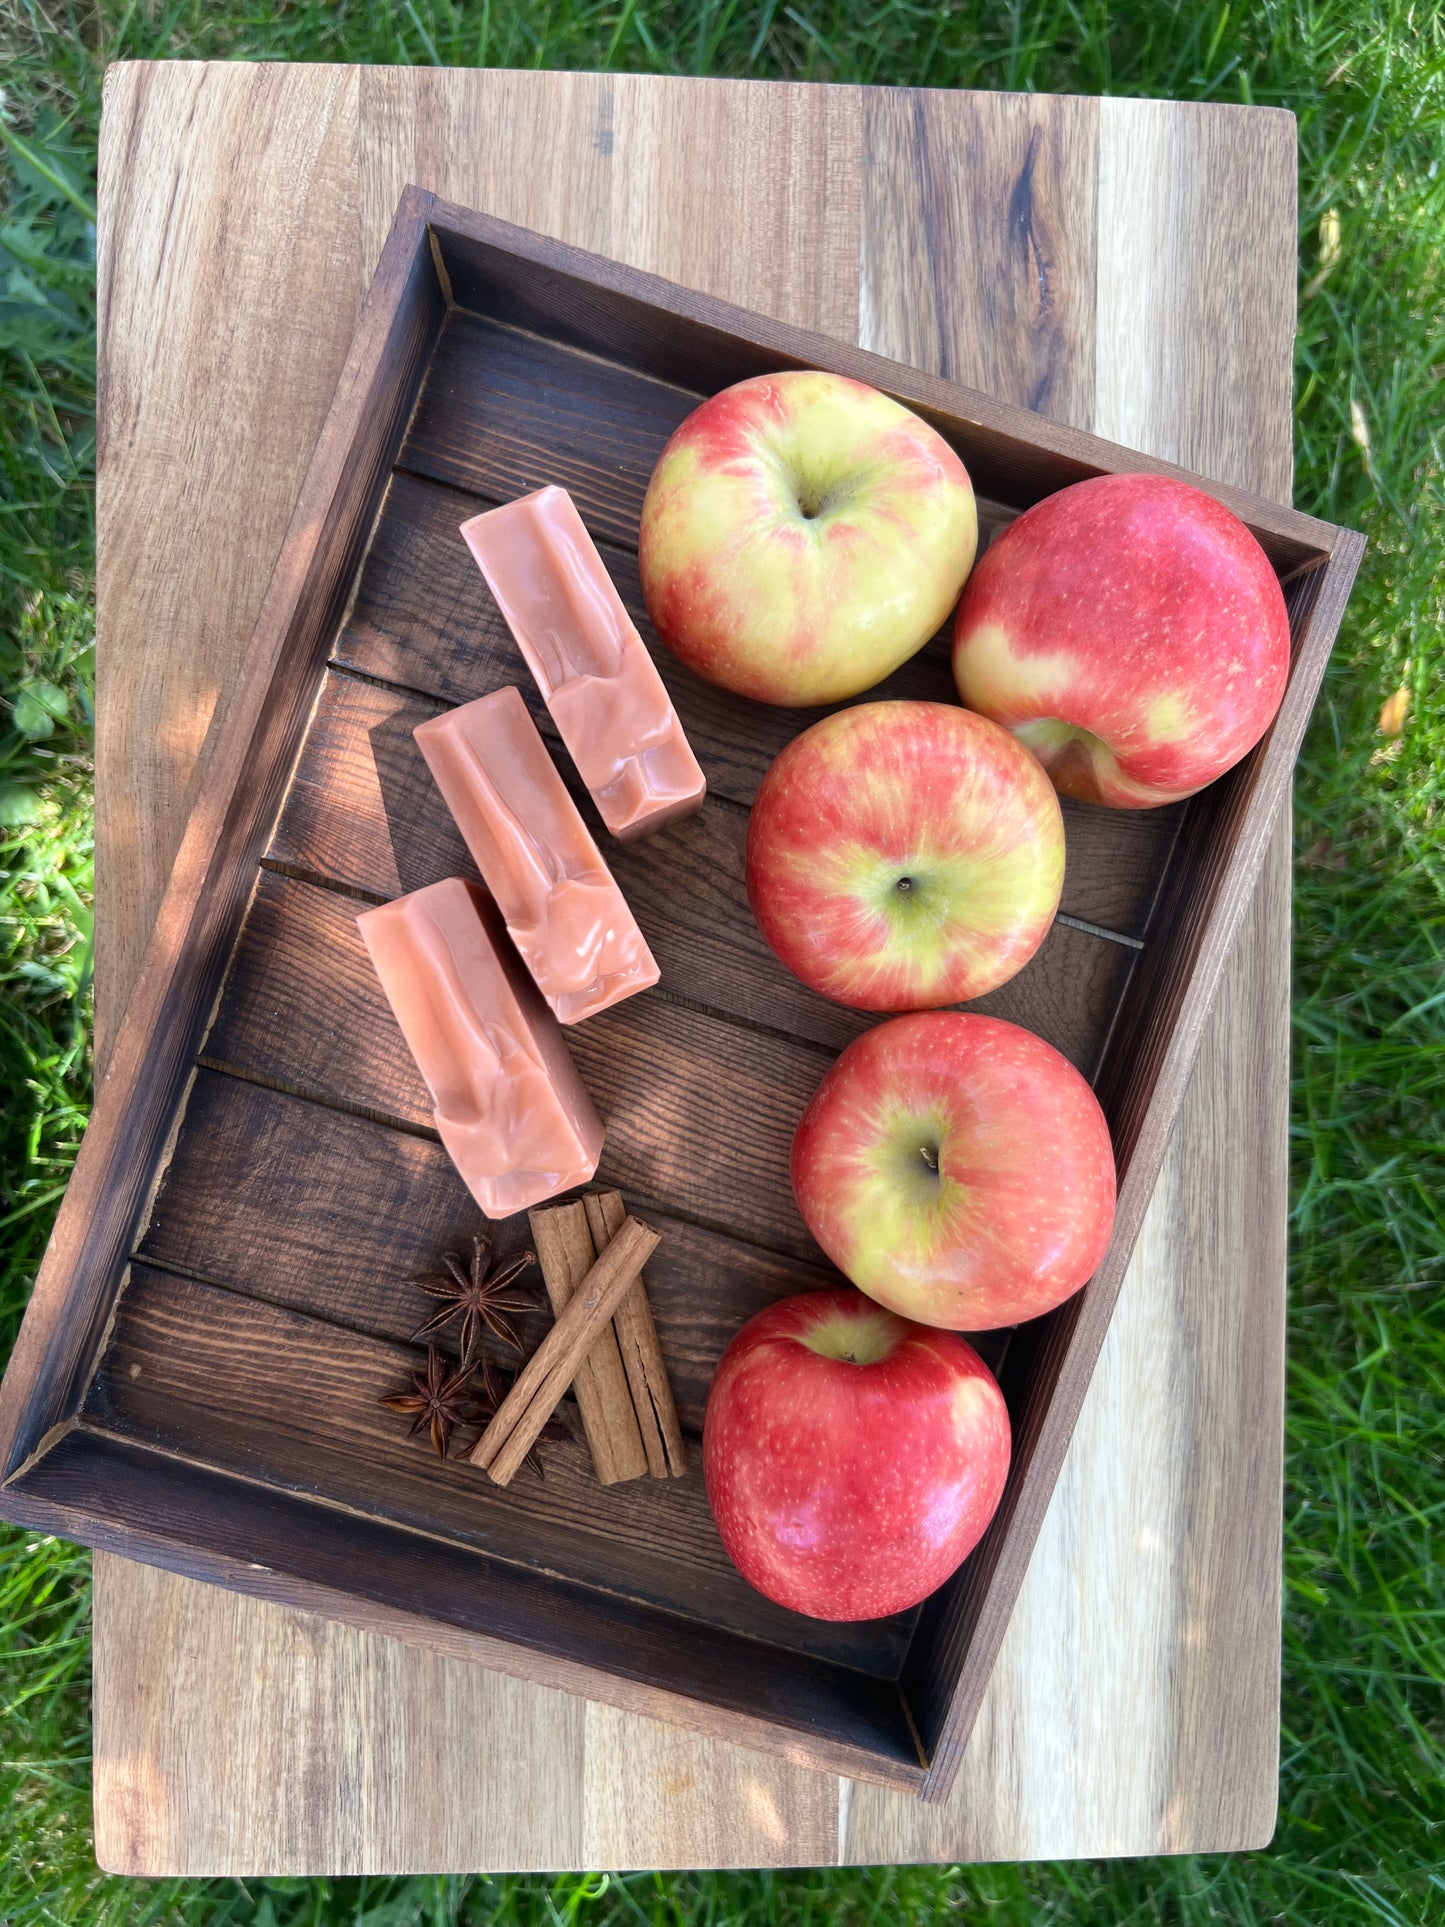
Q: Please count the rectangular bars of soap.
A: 3